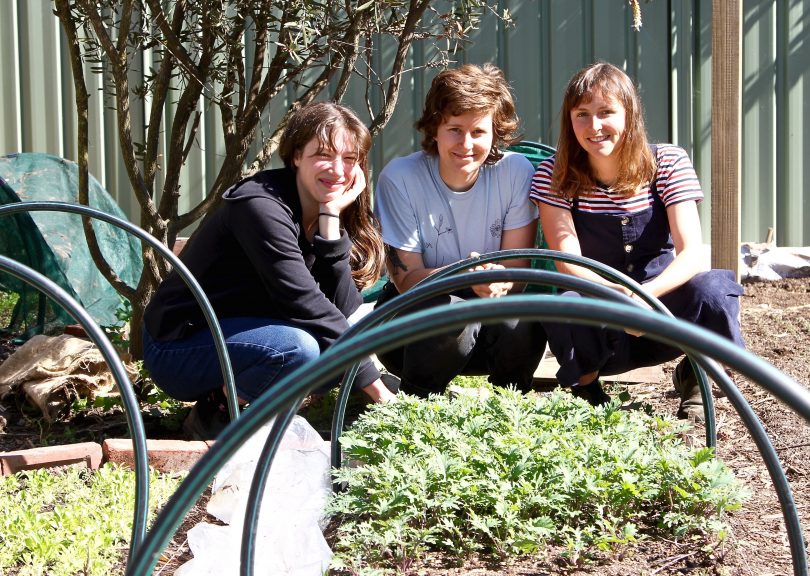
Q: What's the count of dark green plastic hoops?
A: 5